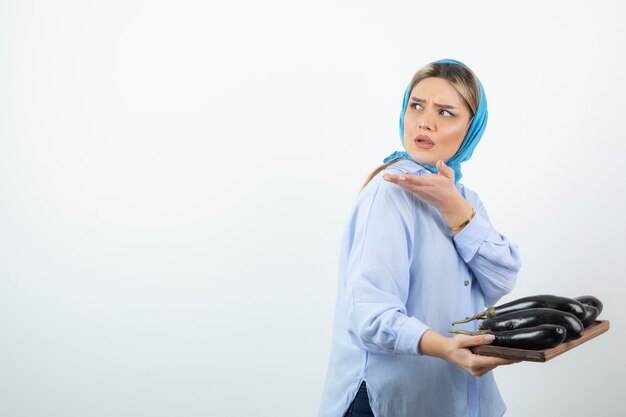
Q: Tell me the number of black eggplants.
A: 5